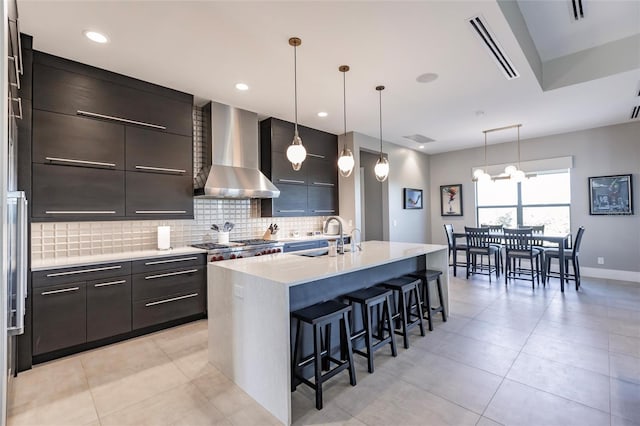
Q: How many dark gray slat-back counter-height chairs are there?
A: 6